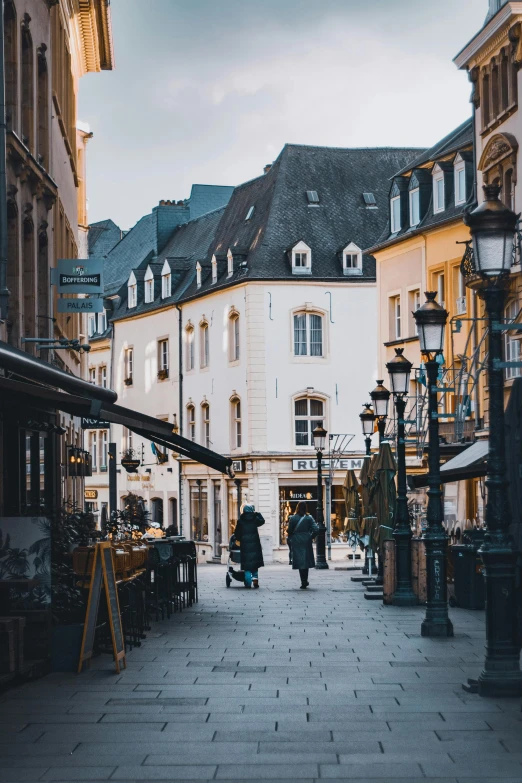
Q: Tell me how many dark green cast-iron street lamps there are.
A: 6